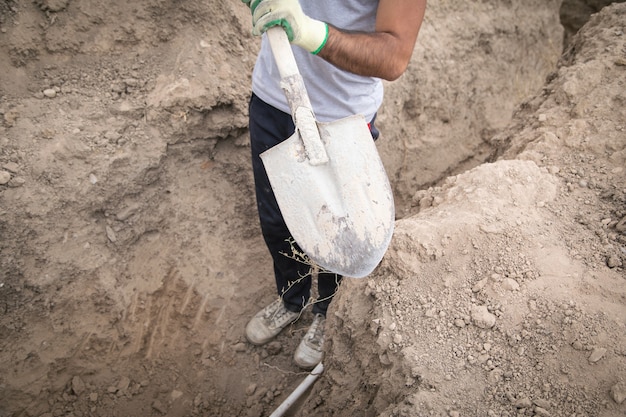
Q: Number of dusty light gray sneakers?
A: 2